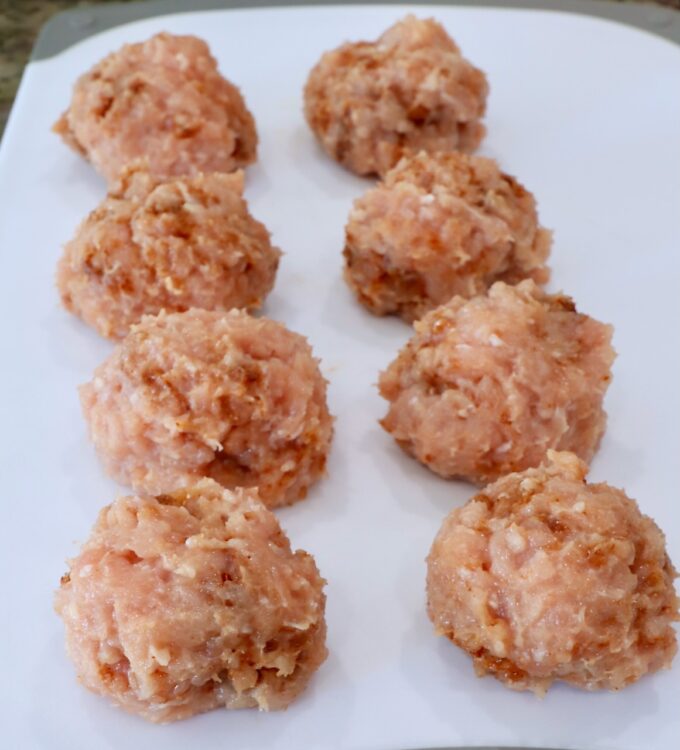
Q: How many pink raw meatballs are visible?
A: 8